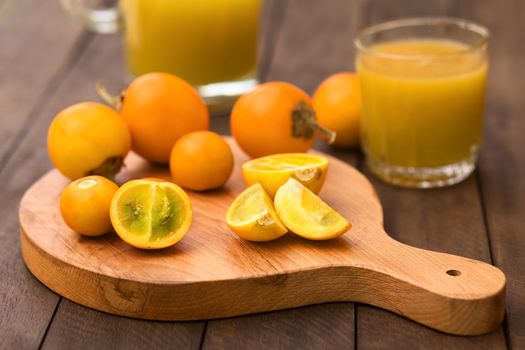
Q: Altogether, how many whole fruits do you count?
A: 6